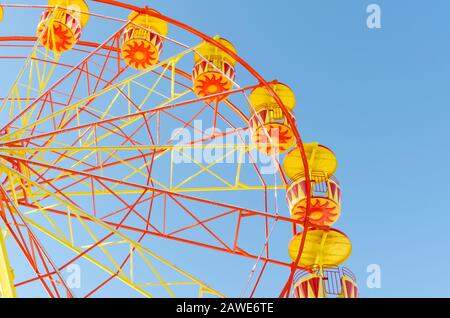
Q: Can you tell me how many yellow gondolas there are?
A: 6